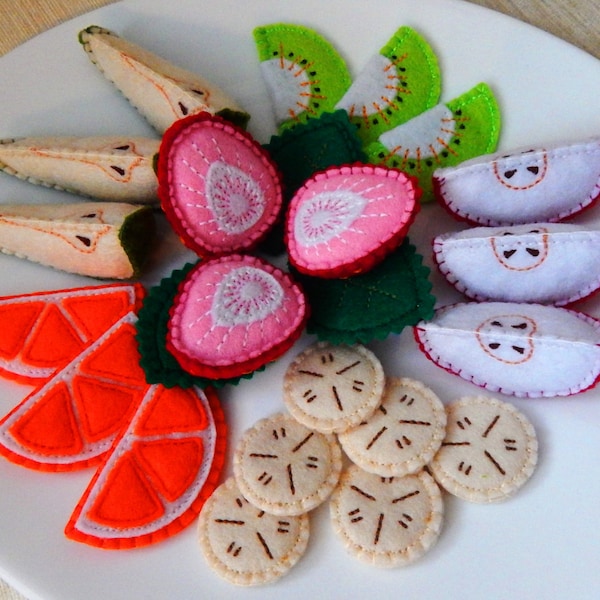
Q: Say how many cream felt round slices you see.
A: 6